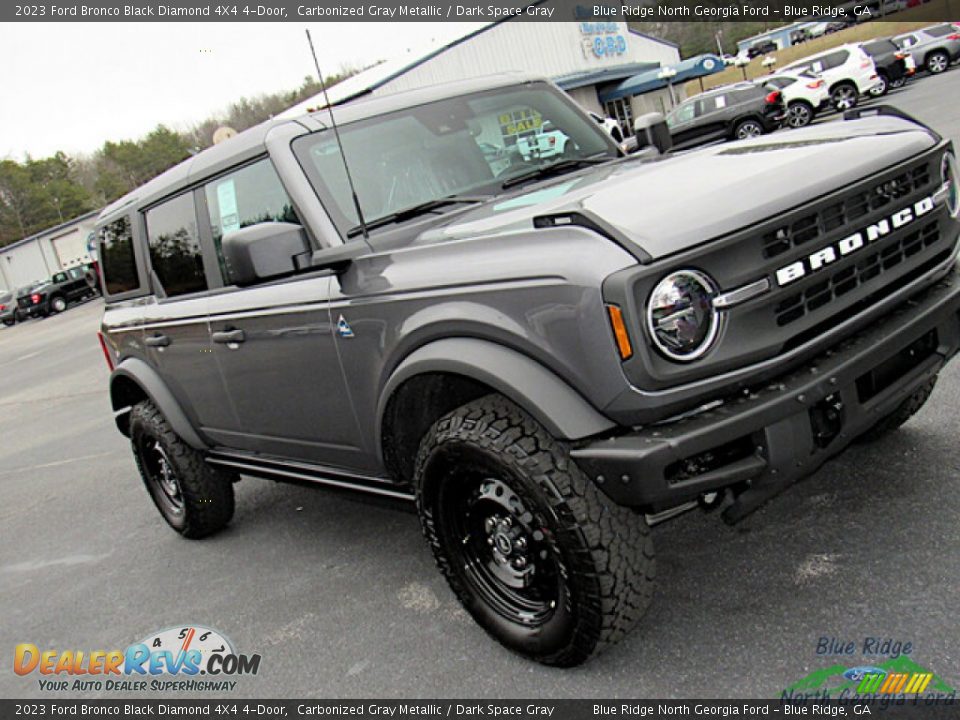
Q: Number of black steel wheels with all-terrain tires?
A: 2